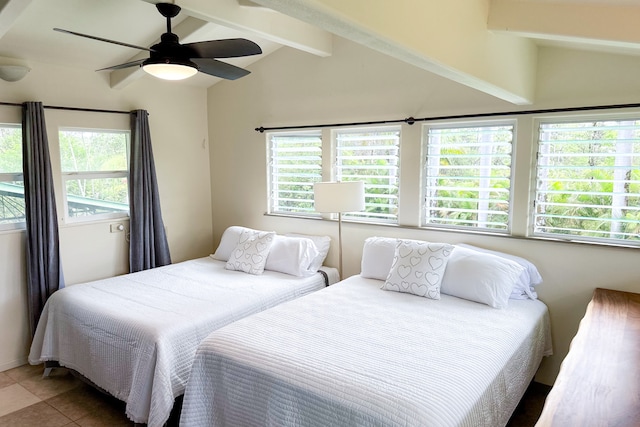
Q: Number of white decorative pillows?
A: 2